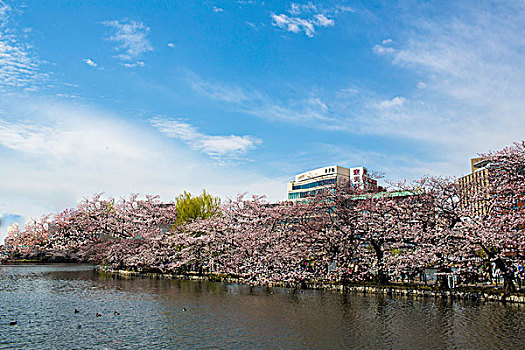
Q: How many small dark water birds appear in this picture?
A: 5